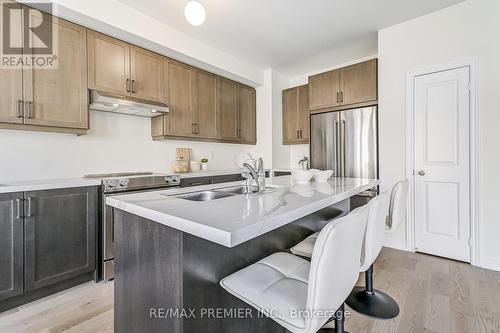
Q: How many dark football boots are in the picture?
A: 0